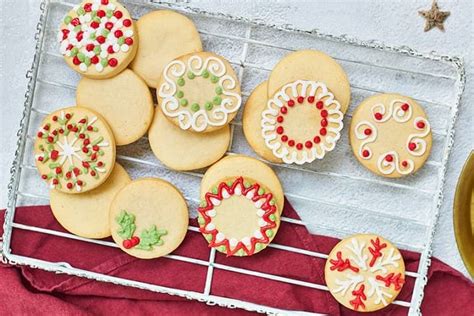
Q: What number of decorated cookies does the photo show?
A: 8